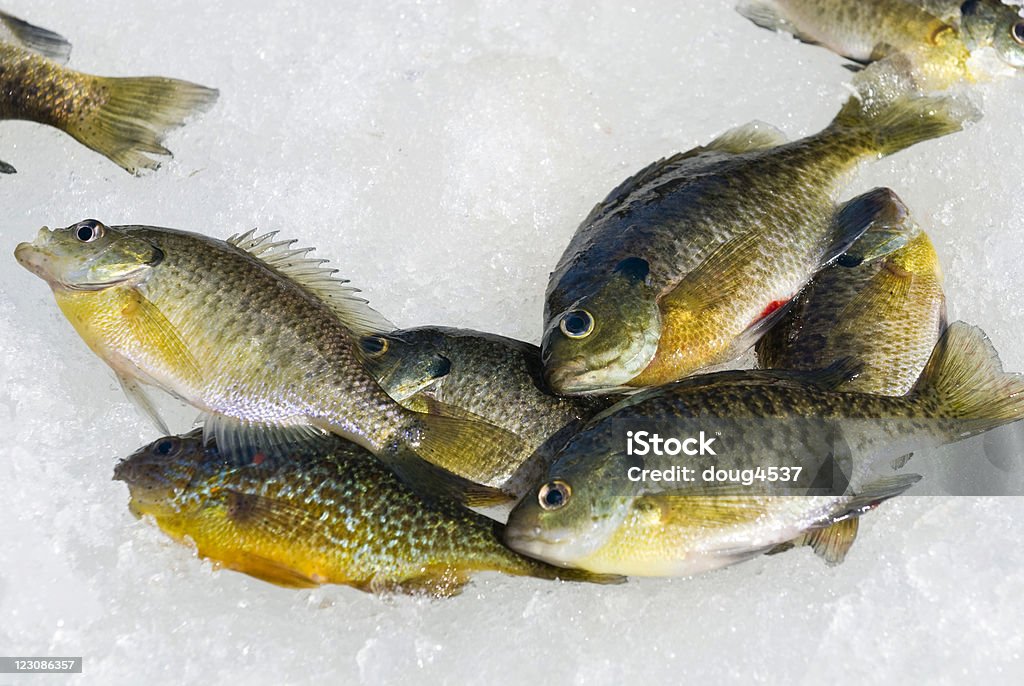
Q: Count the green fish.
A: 8